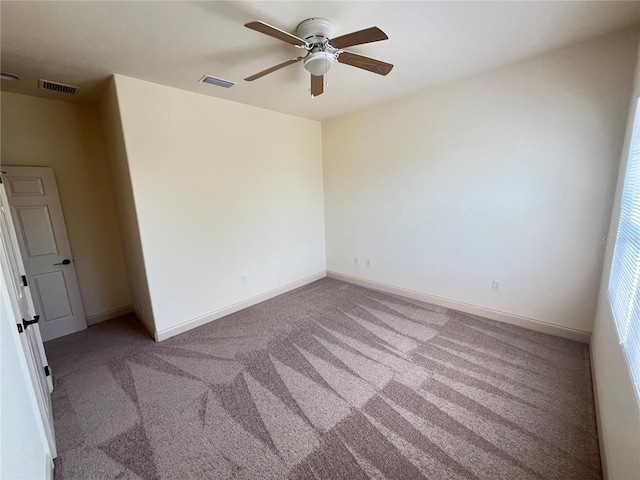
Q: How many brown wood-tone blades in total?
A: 5